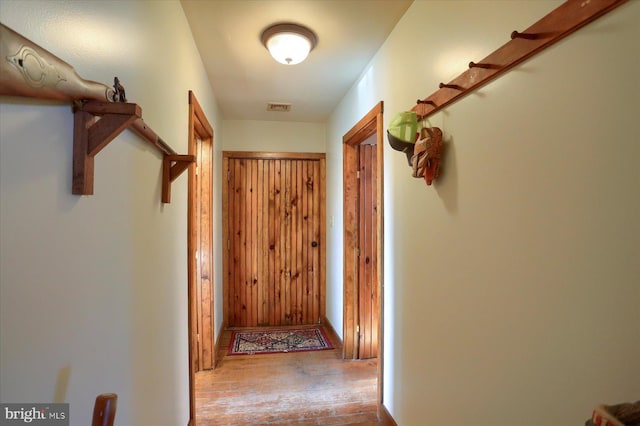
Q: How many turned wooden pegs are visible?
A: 4